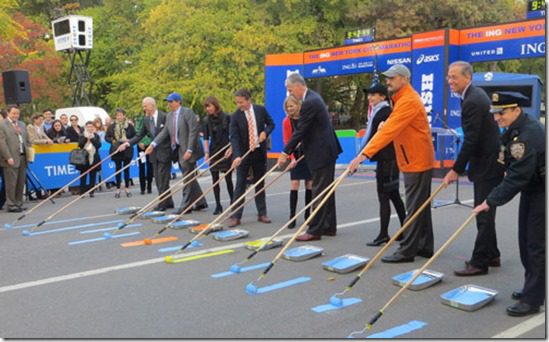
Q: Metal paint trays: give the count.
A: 11